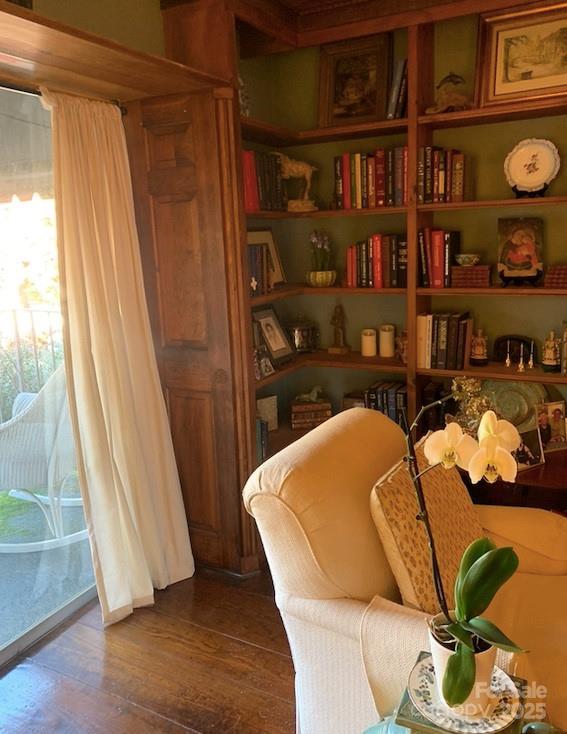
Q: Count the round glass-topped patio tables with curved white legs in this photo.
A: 0